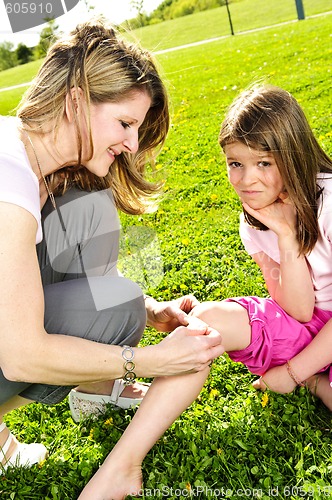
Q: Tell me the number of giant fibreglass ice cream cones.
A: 0